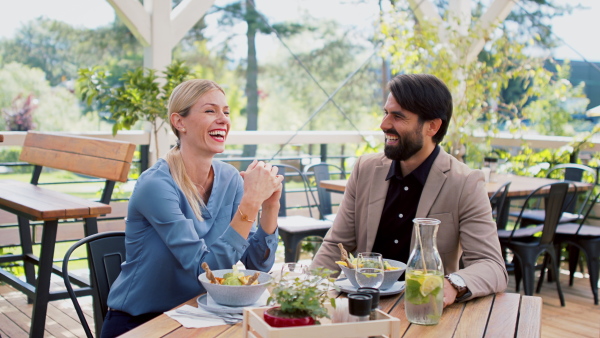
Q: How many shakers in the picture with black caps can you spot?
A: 2